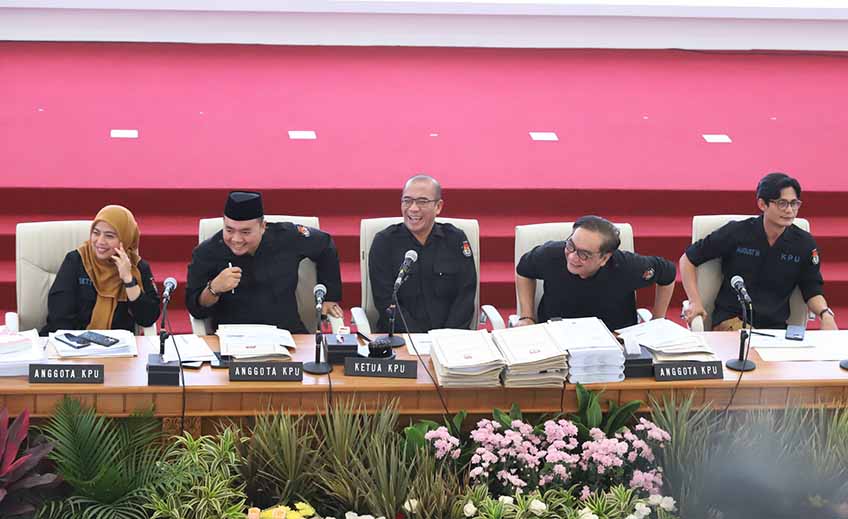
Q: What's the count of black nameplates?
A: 4